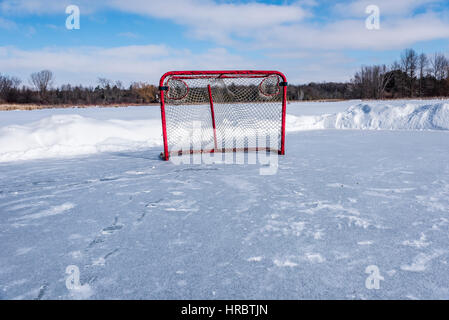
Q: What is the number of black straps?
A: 2